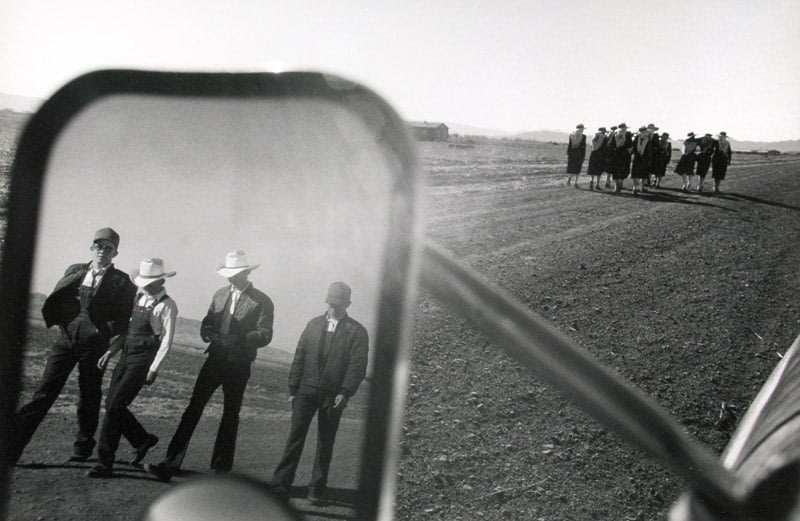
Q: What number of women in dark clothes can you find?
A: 10